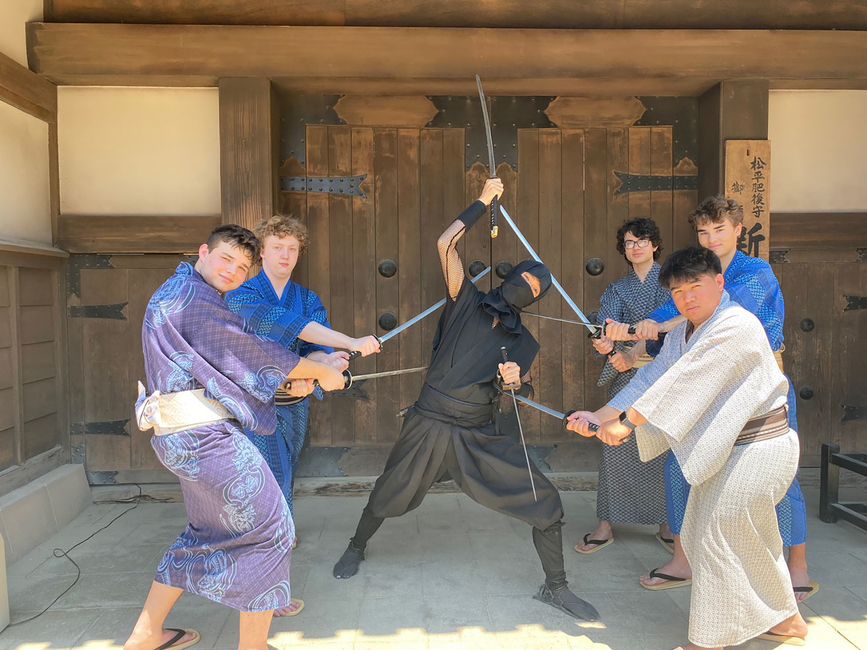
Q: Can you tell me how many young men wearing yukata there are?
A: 5